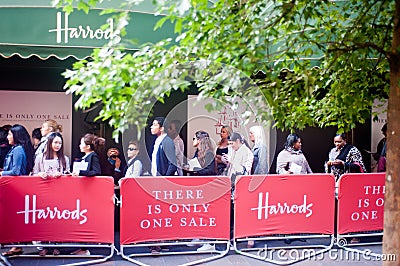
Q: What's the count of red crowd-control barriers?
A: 4